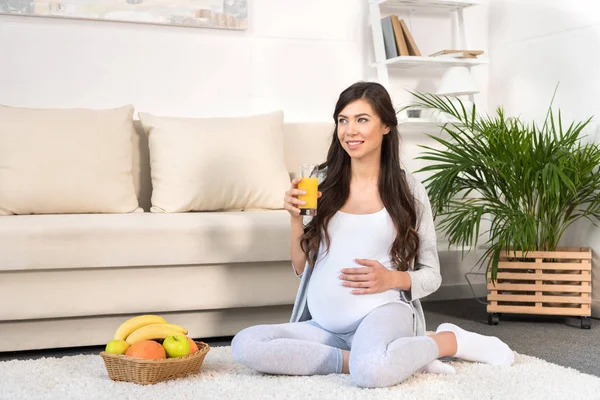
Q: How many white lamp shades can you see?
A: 1